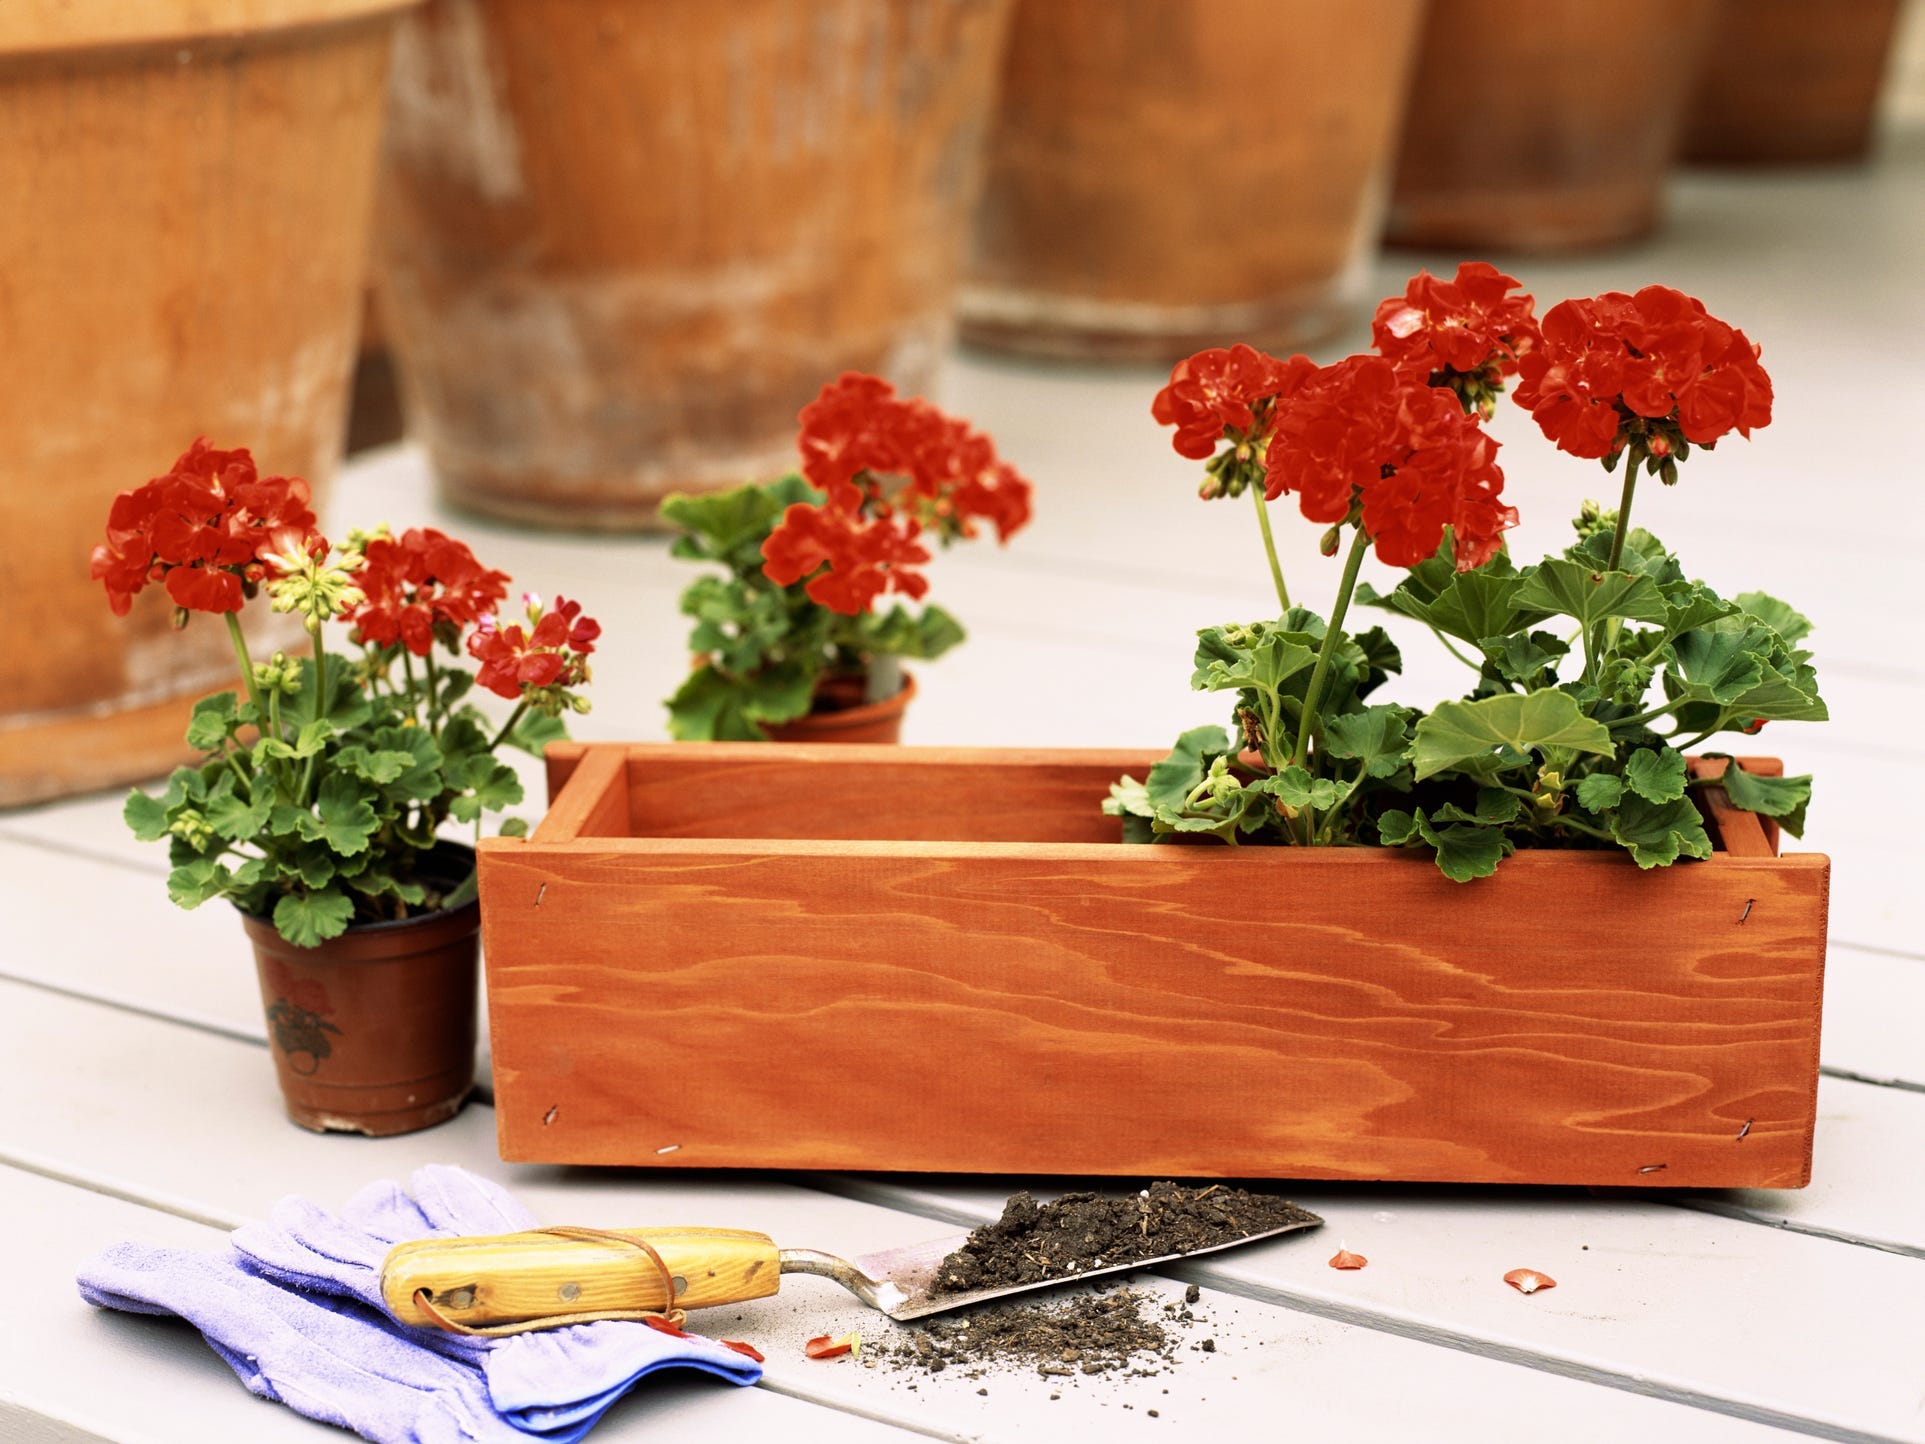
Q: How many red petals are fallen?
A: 5